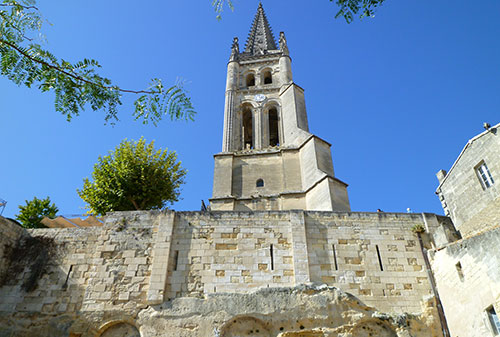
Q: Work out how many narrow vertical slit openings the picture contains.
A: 5